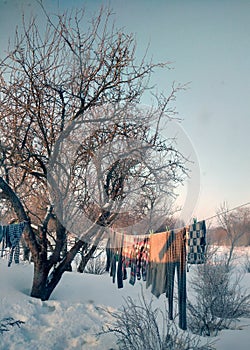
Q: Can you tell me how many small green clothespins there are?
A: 3